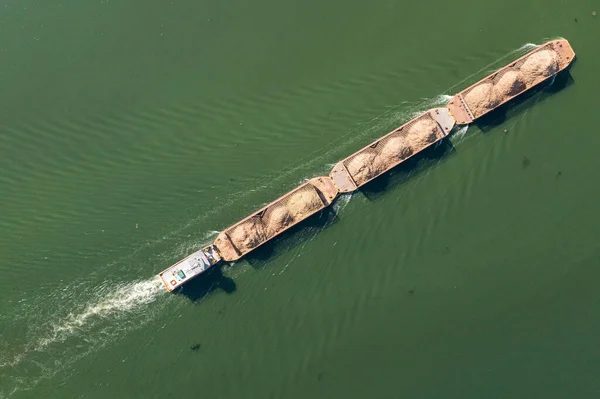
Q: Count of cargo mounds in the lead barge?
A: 3